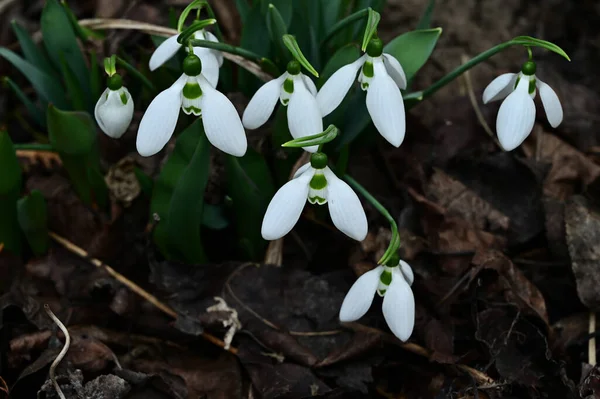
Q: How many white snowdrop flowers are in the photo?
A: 8